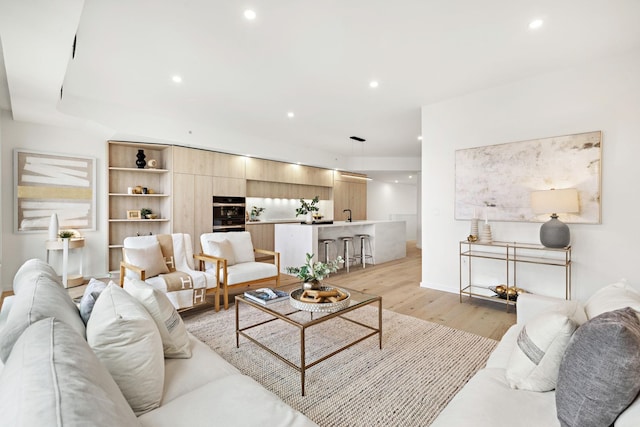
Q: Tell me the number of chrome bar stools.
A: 3